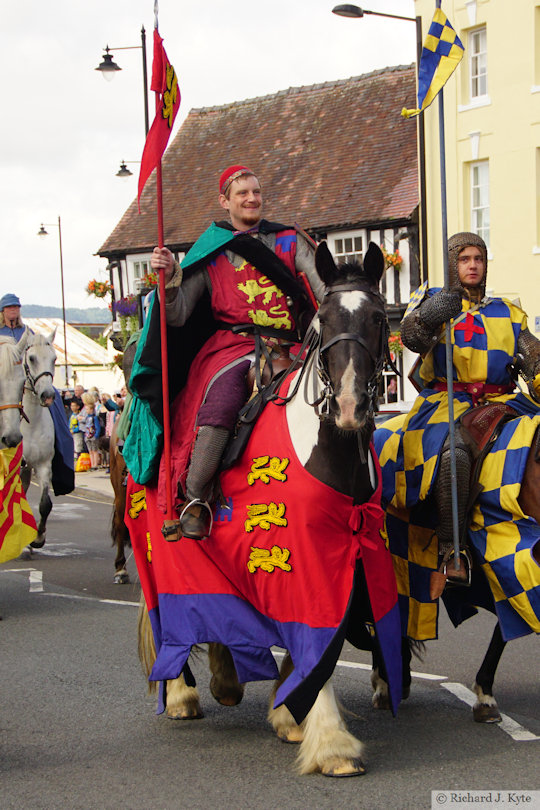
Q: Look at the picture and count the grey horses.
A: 2